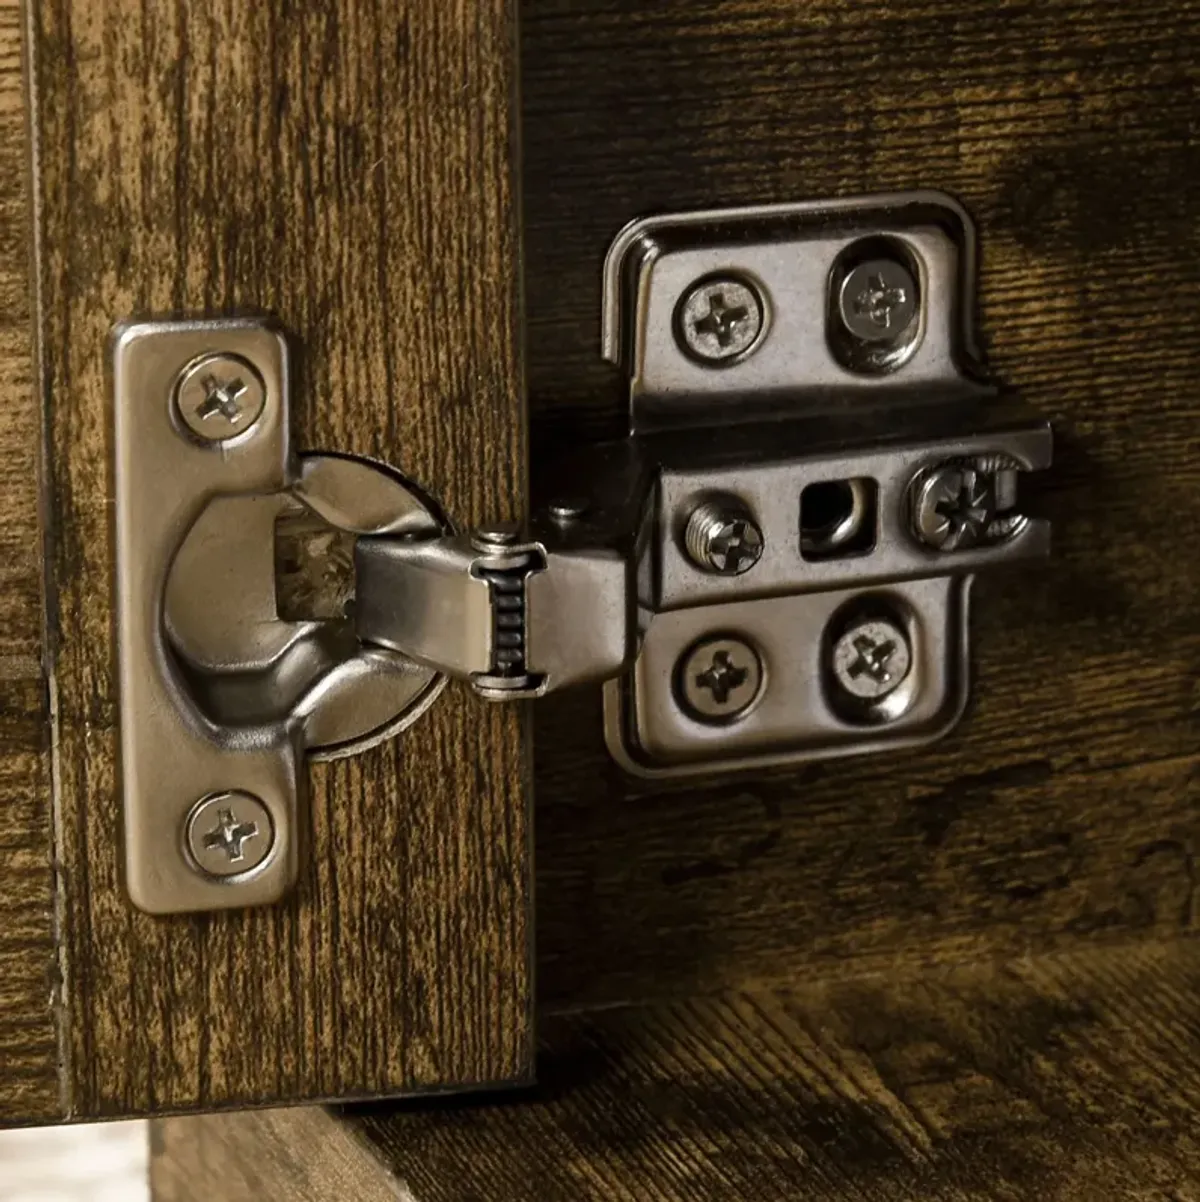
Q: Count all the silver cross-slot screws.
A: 8